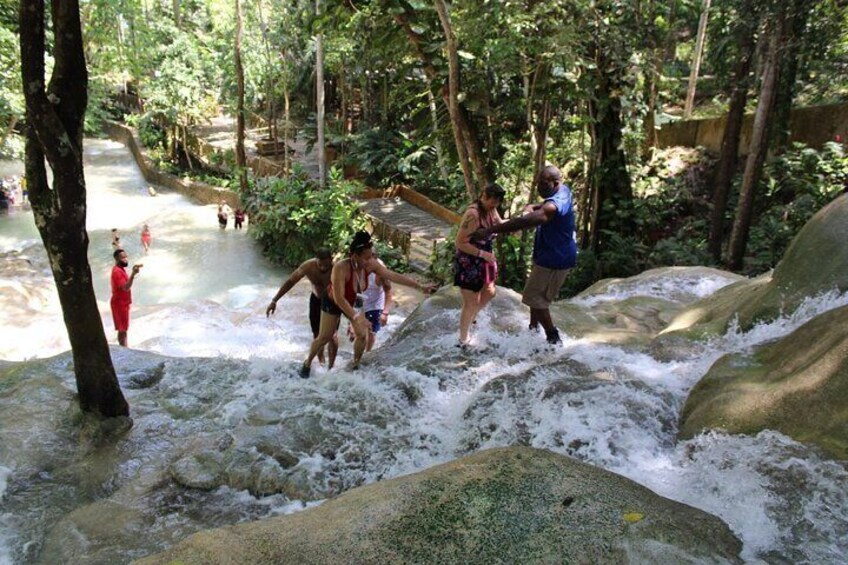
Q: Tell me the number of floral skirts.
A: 1